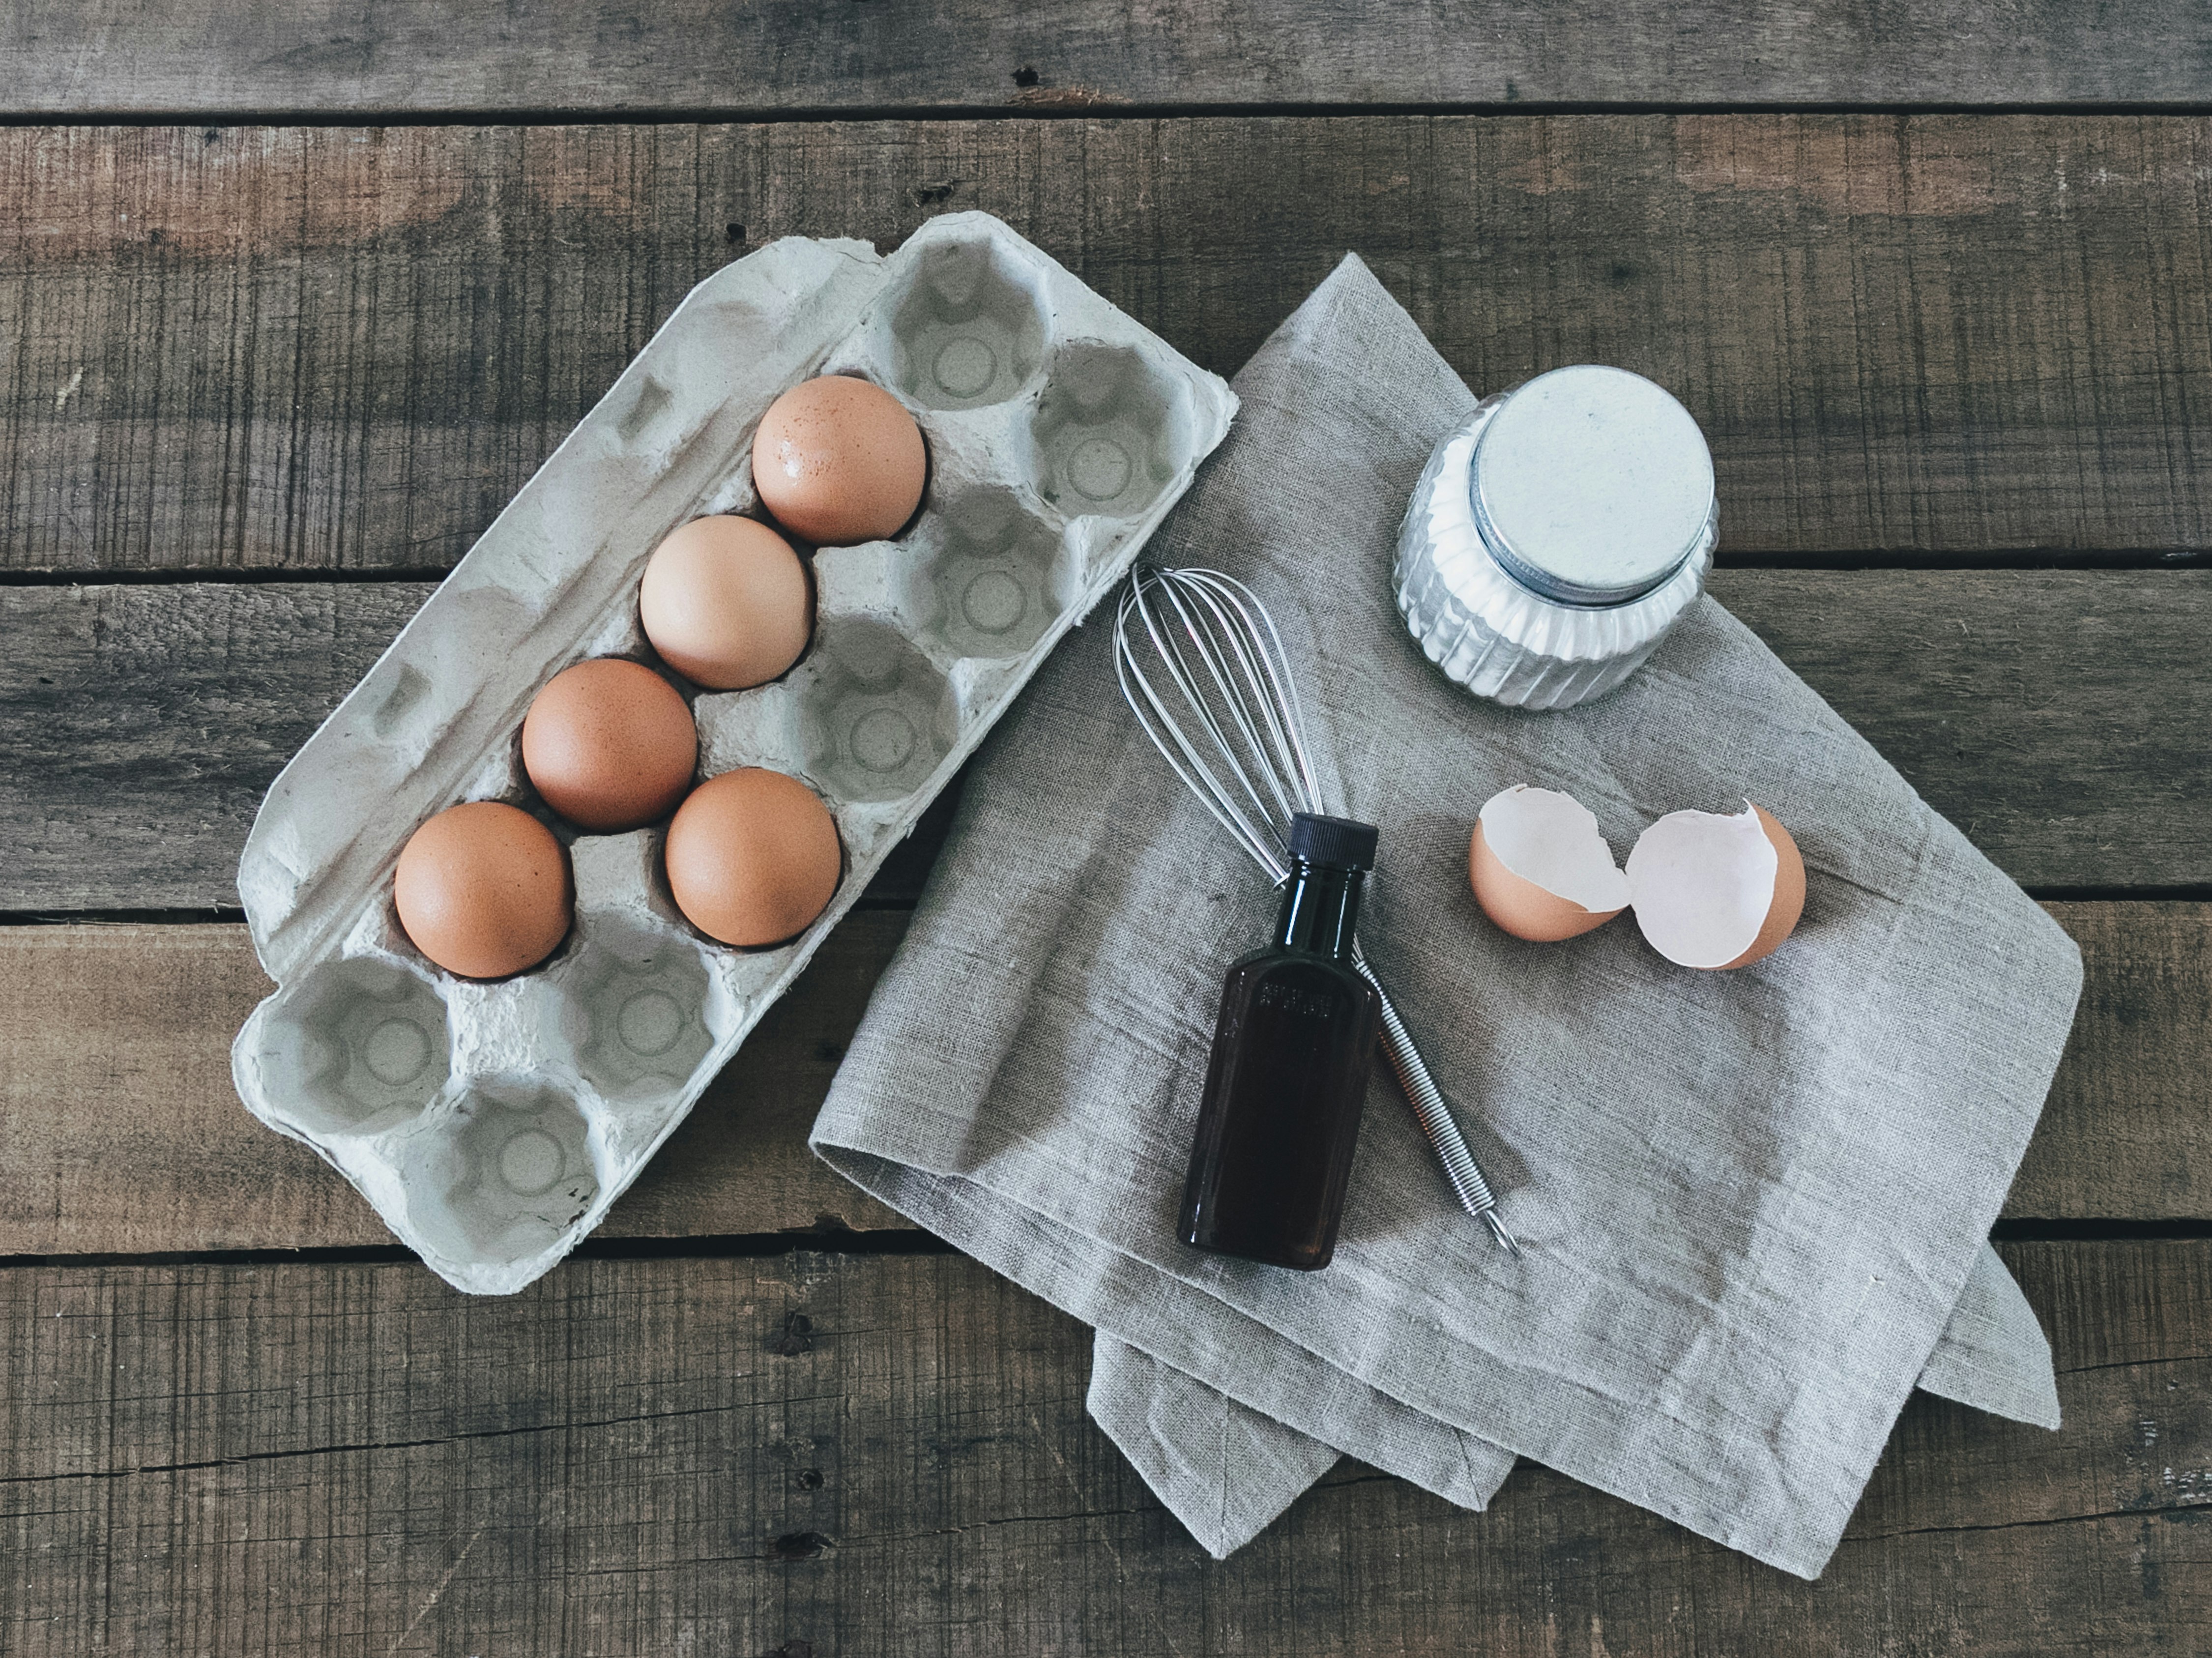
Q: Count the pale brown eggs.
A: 1